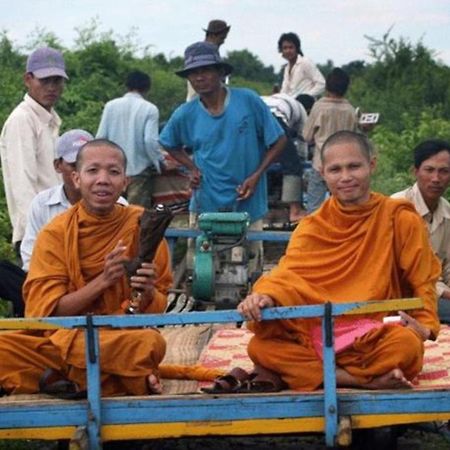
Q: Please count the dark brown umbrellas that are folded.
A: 1